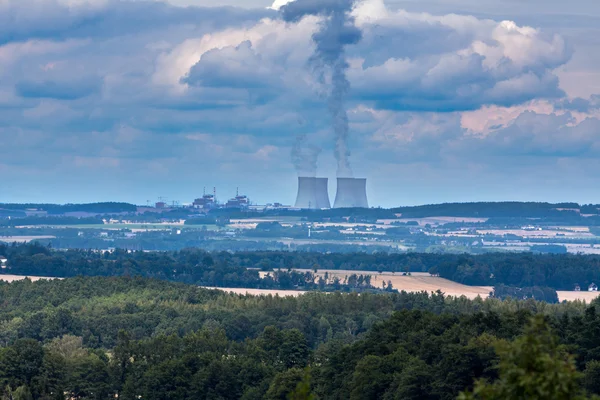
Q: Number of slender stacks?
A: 3